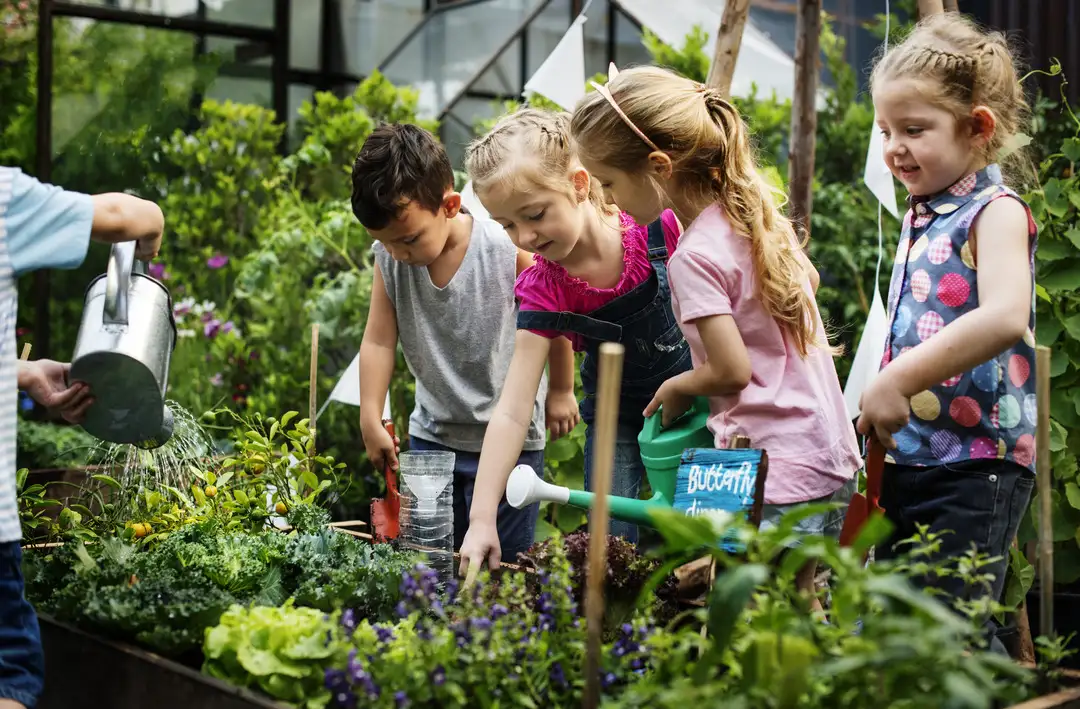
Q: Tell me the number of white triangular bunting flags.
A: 5